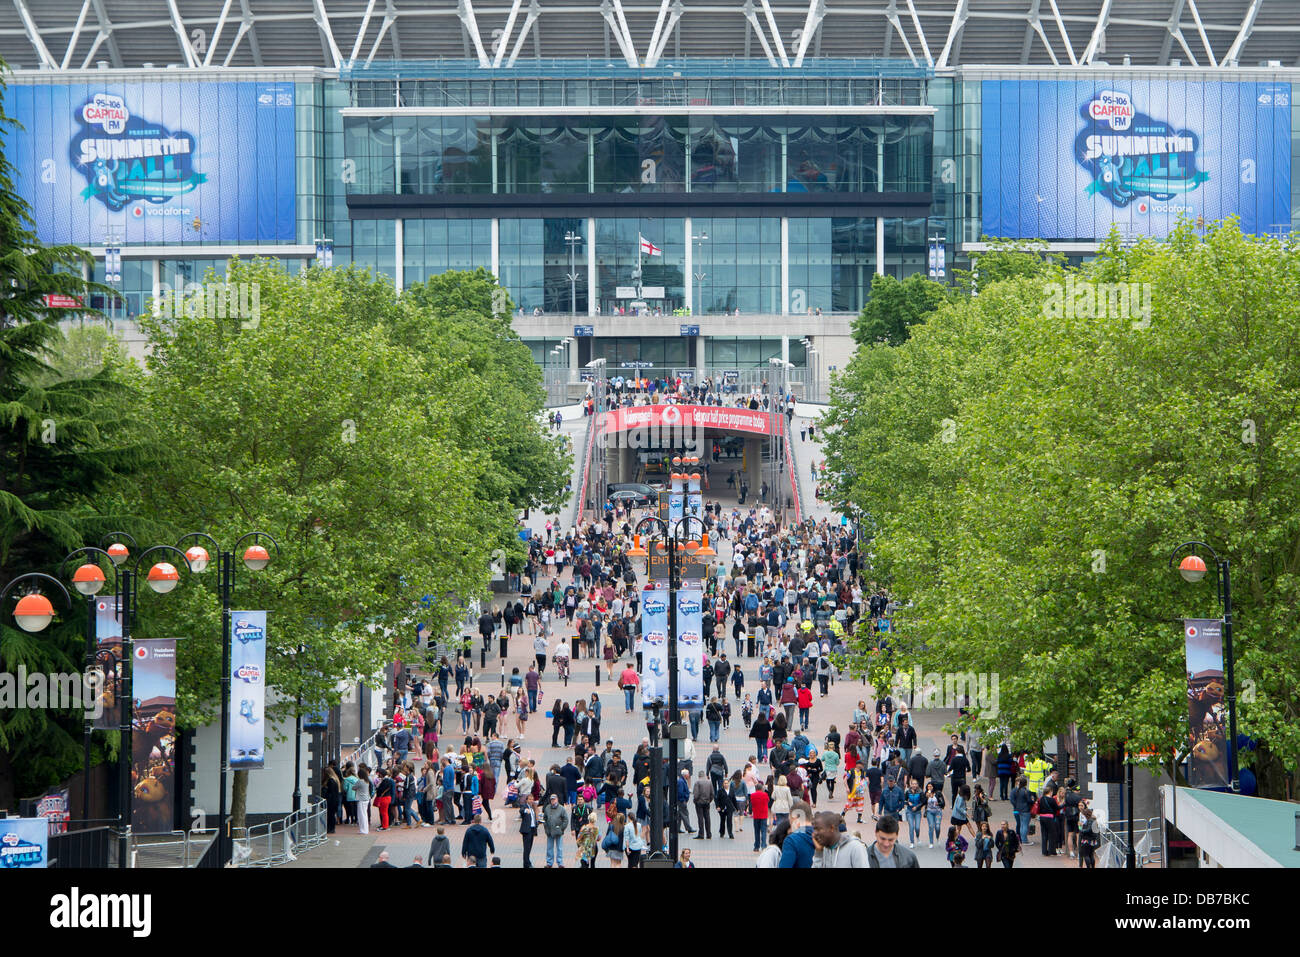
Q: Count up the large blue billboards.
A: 2